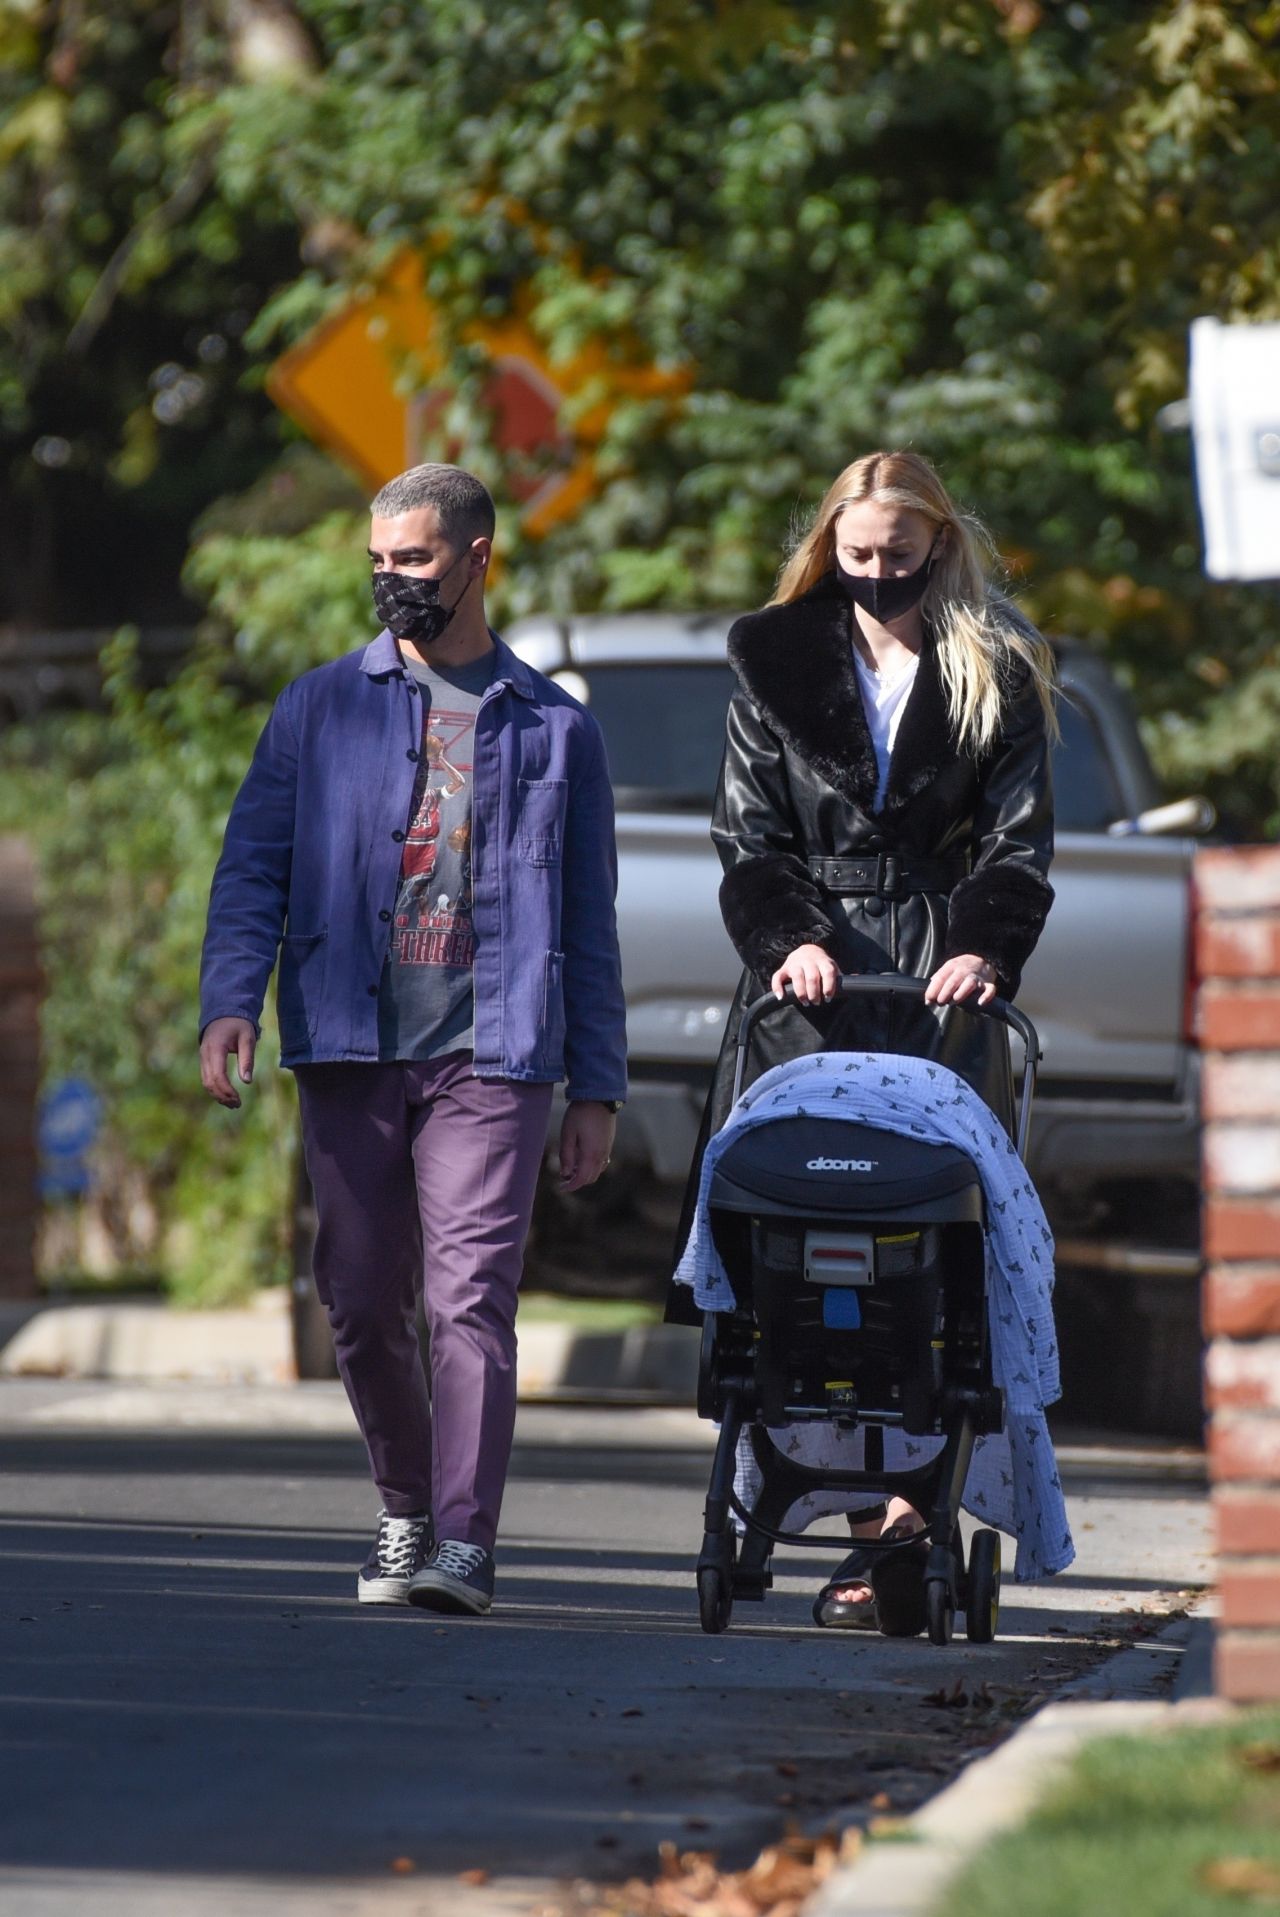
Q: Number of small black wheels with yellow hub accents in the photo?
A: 1